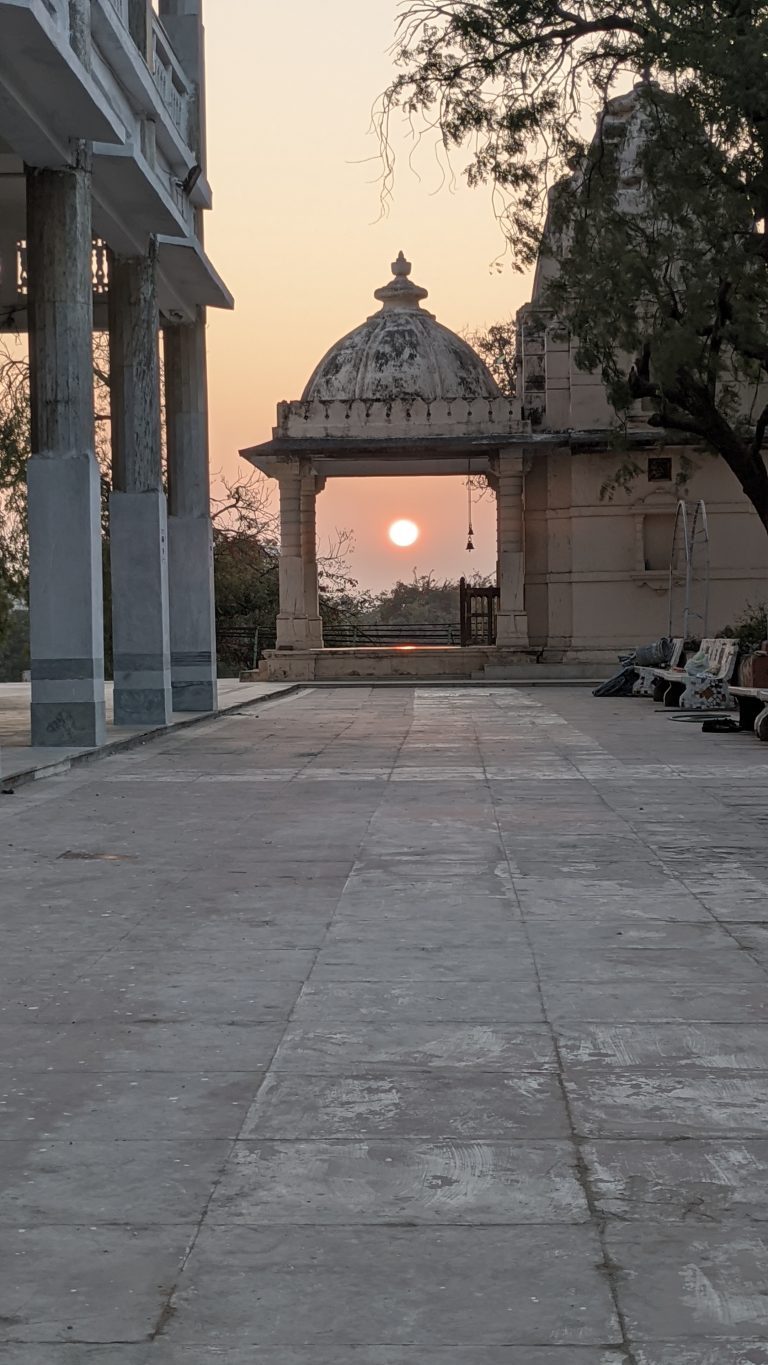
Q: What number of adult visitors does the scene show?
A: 0